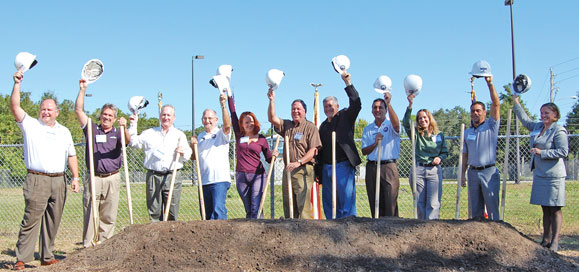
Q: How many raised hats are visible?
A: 11